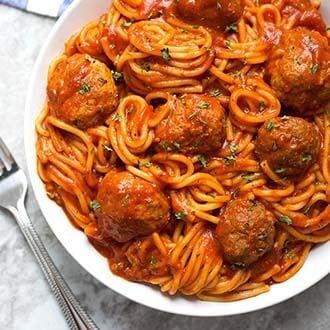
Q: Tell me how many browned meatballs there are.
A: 7